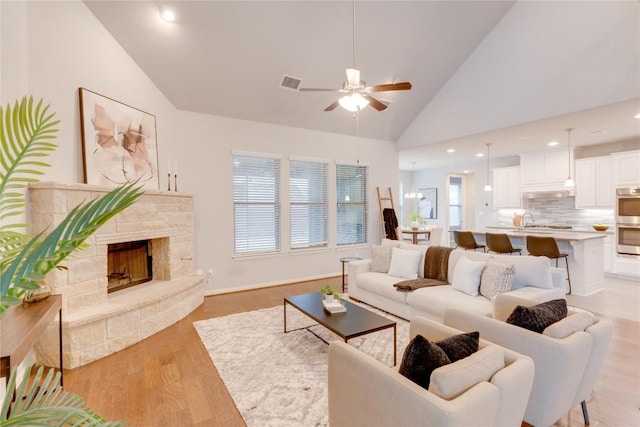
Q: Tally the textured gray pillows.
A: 2